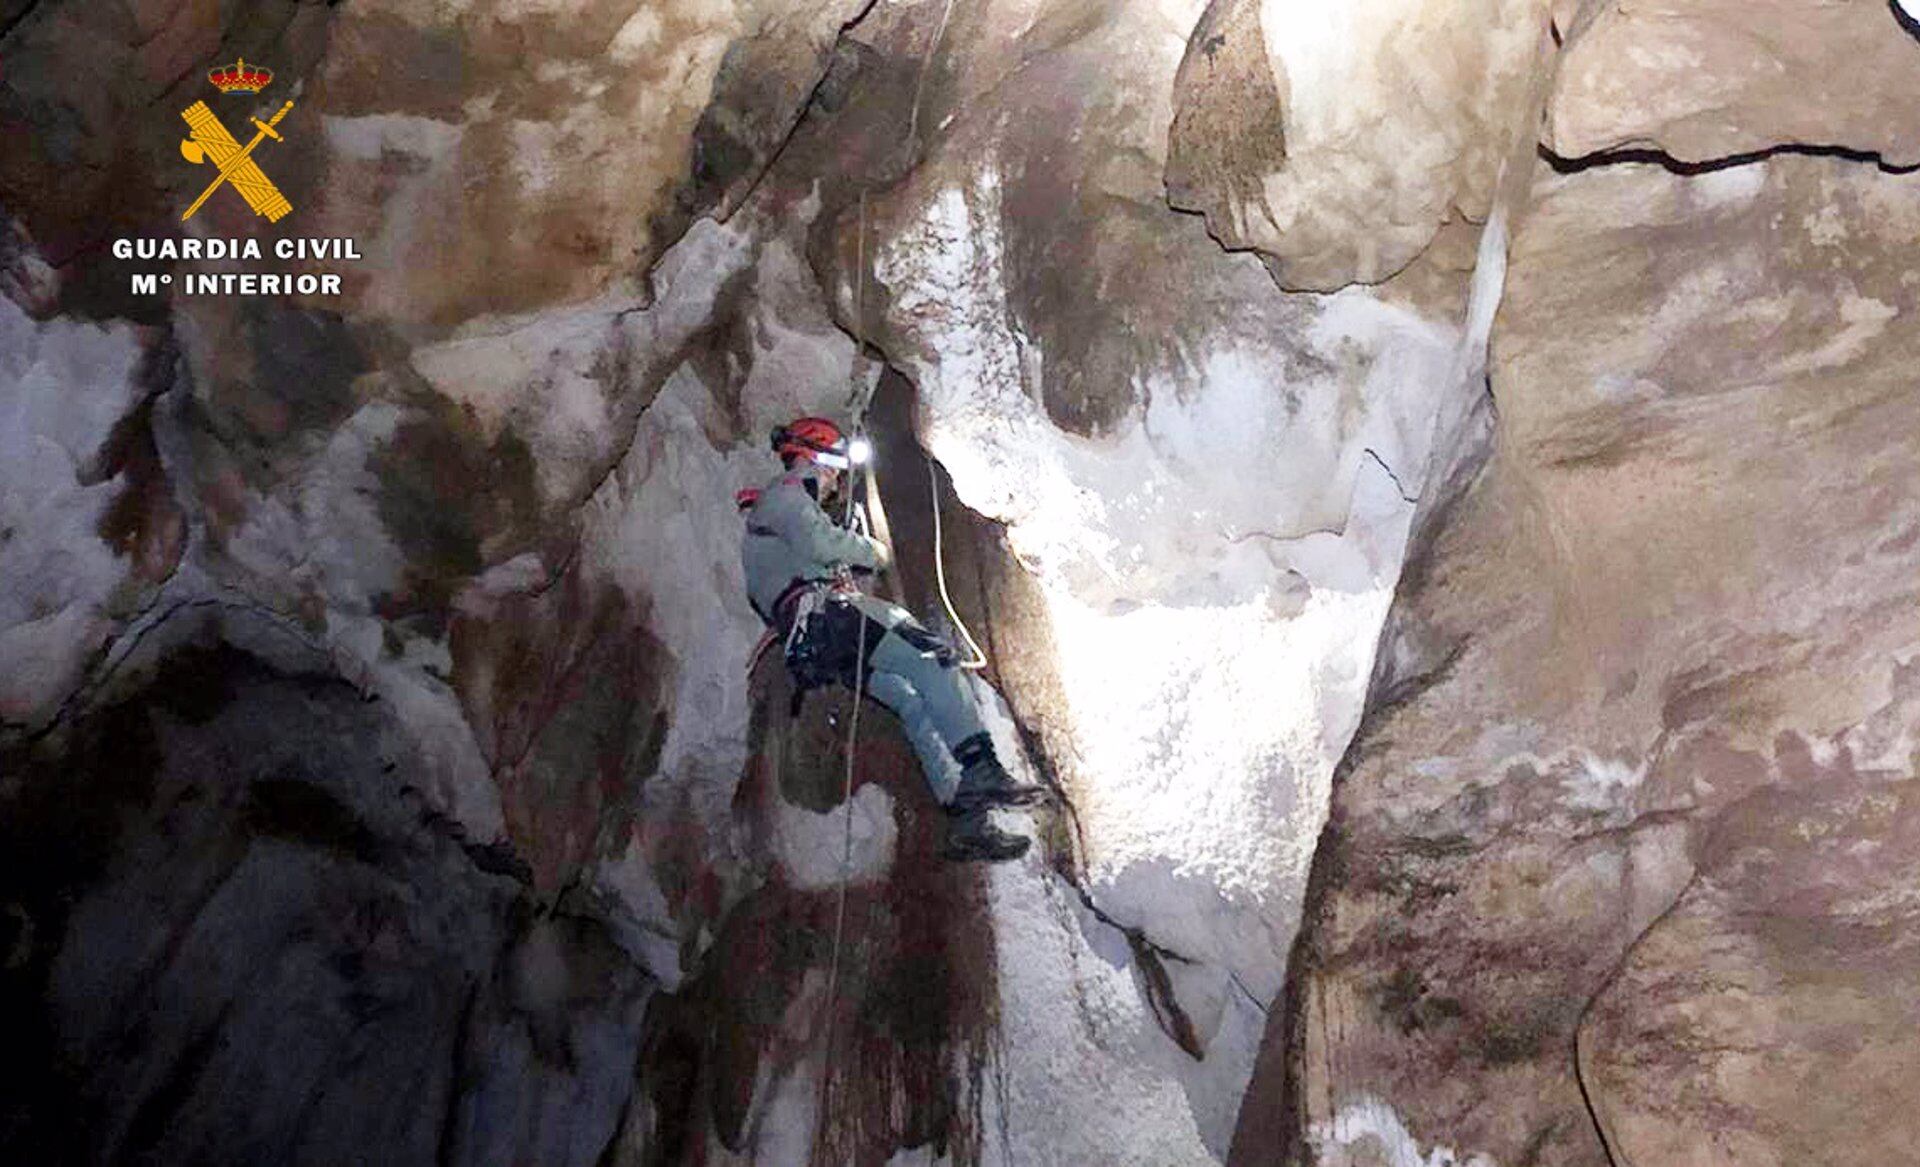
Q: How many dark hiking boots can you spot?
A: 2